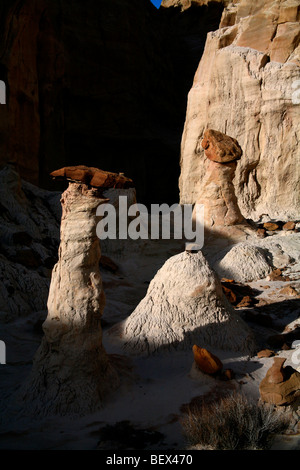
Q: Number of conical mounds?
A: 2